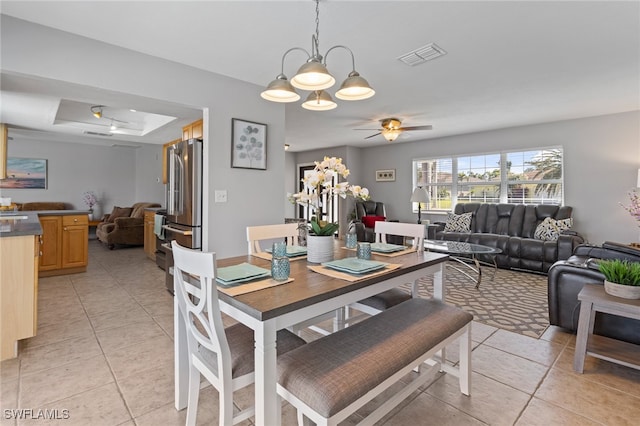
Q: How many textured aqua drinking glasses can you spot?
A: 4